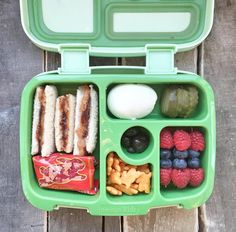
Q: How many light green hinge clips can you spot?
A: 2